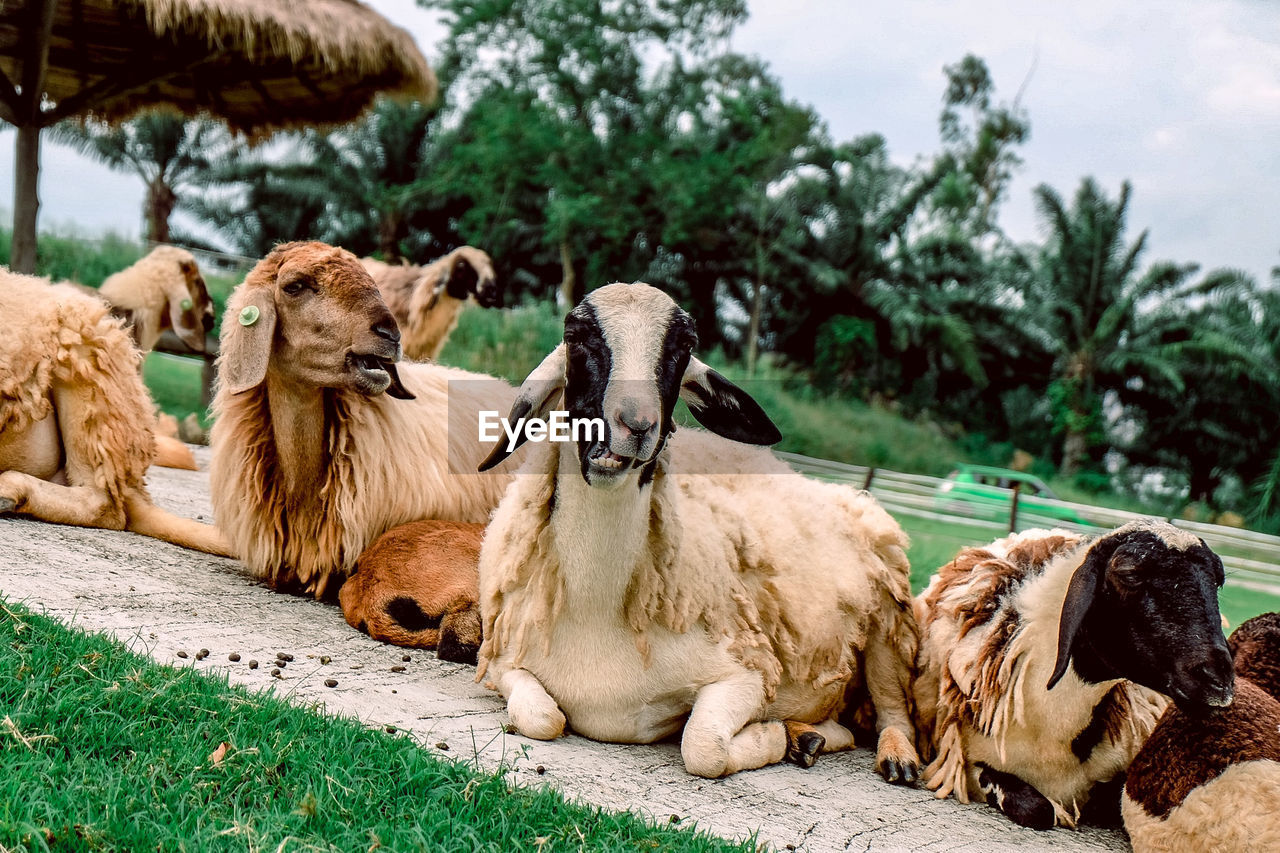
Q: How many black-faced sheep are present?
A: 1